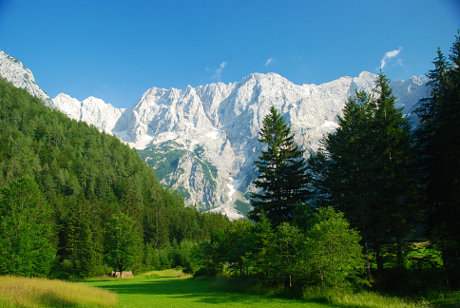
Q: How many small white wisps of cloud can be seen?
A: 3